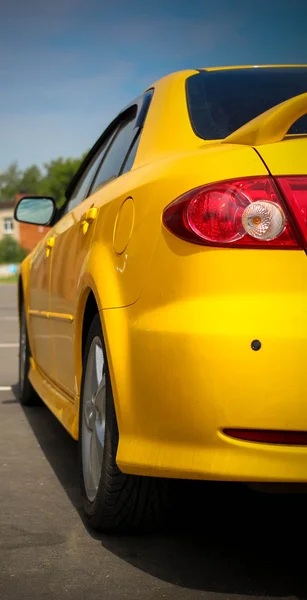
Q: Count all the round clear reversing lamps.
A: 1